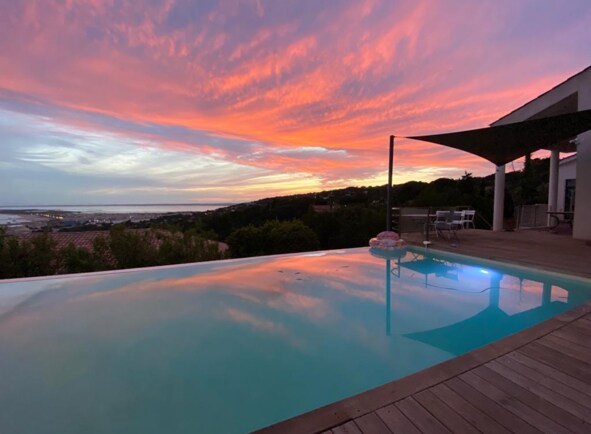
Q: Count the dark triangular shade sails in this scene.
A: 1